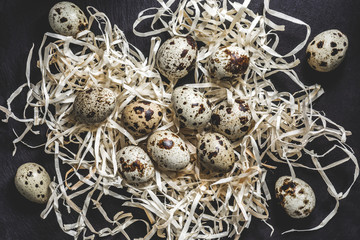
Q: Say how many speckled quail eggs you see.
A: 13